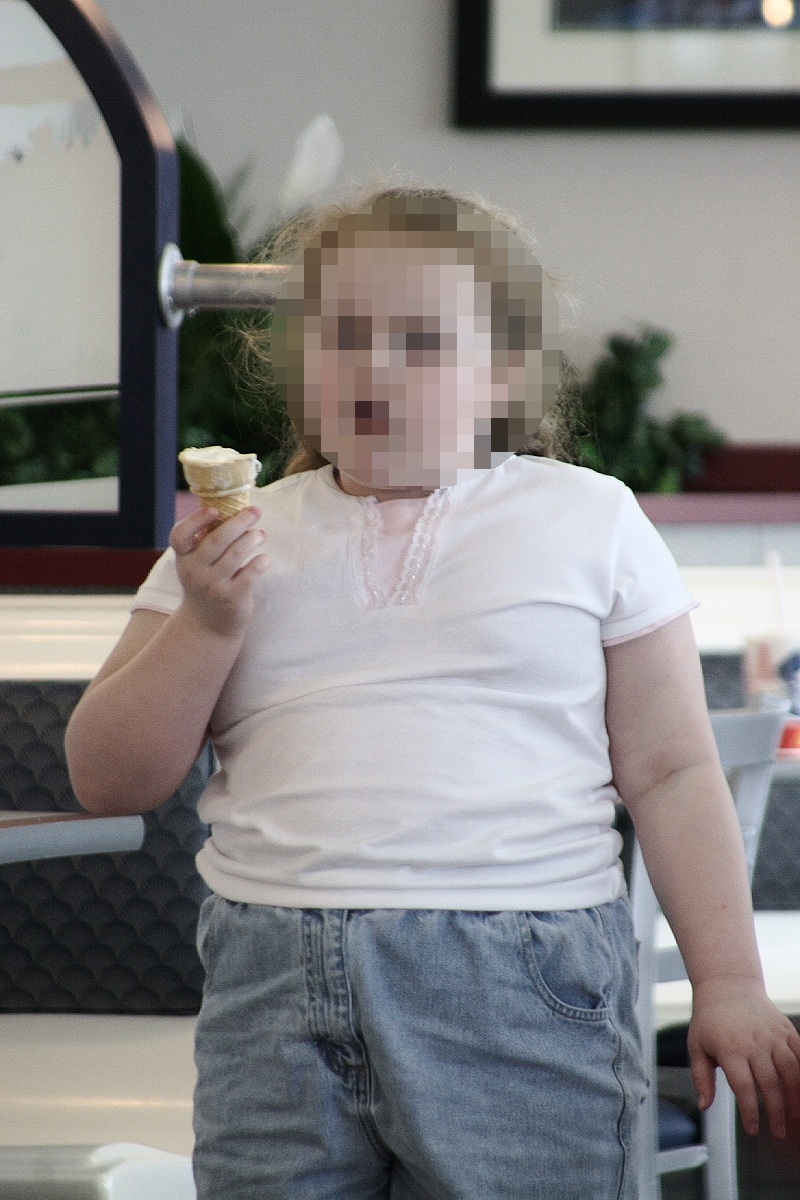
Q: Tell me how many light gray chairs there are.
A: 1